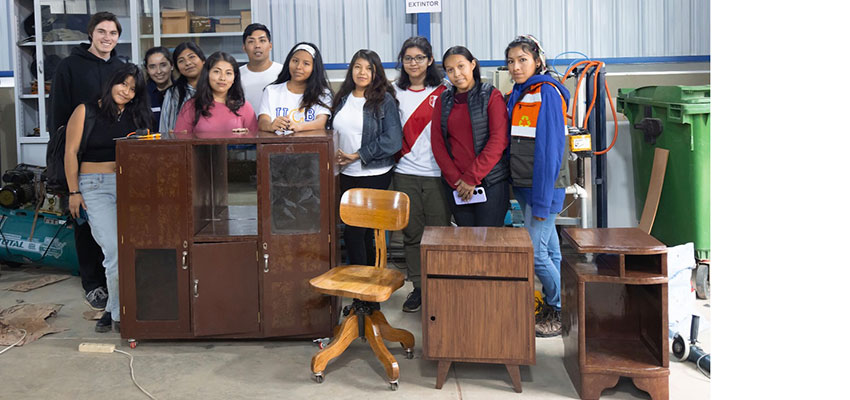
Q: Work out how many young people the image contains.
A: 11